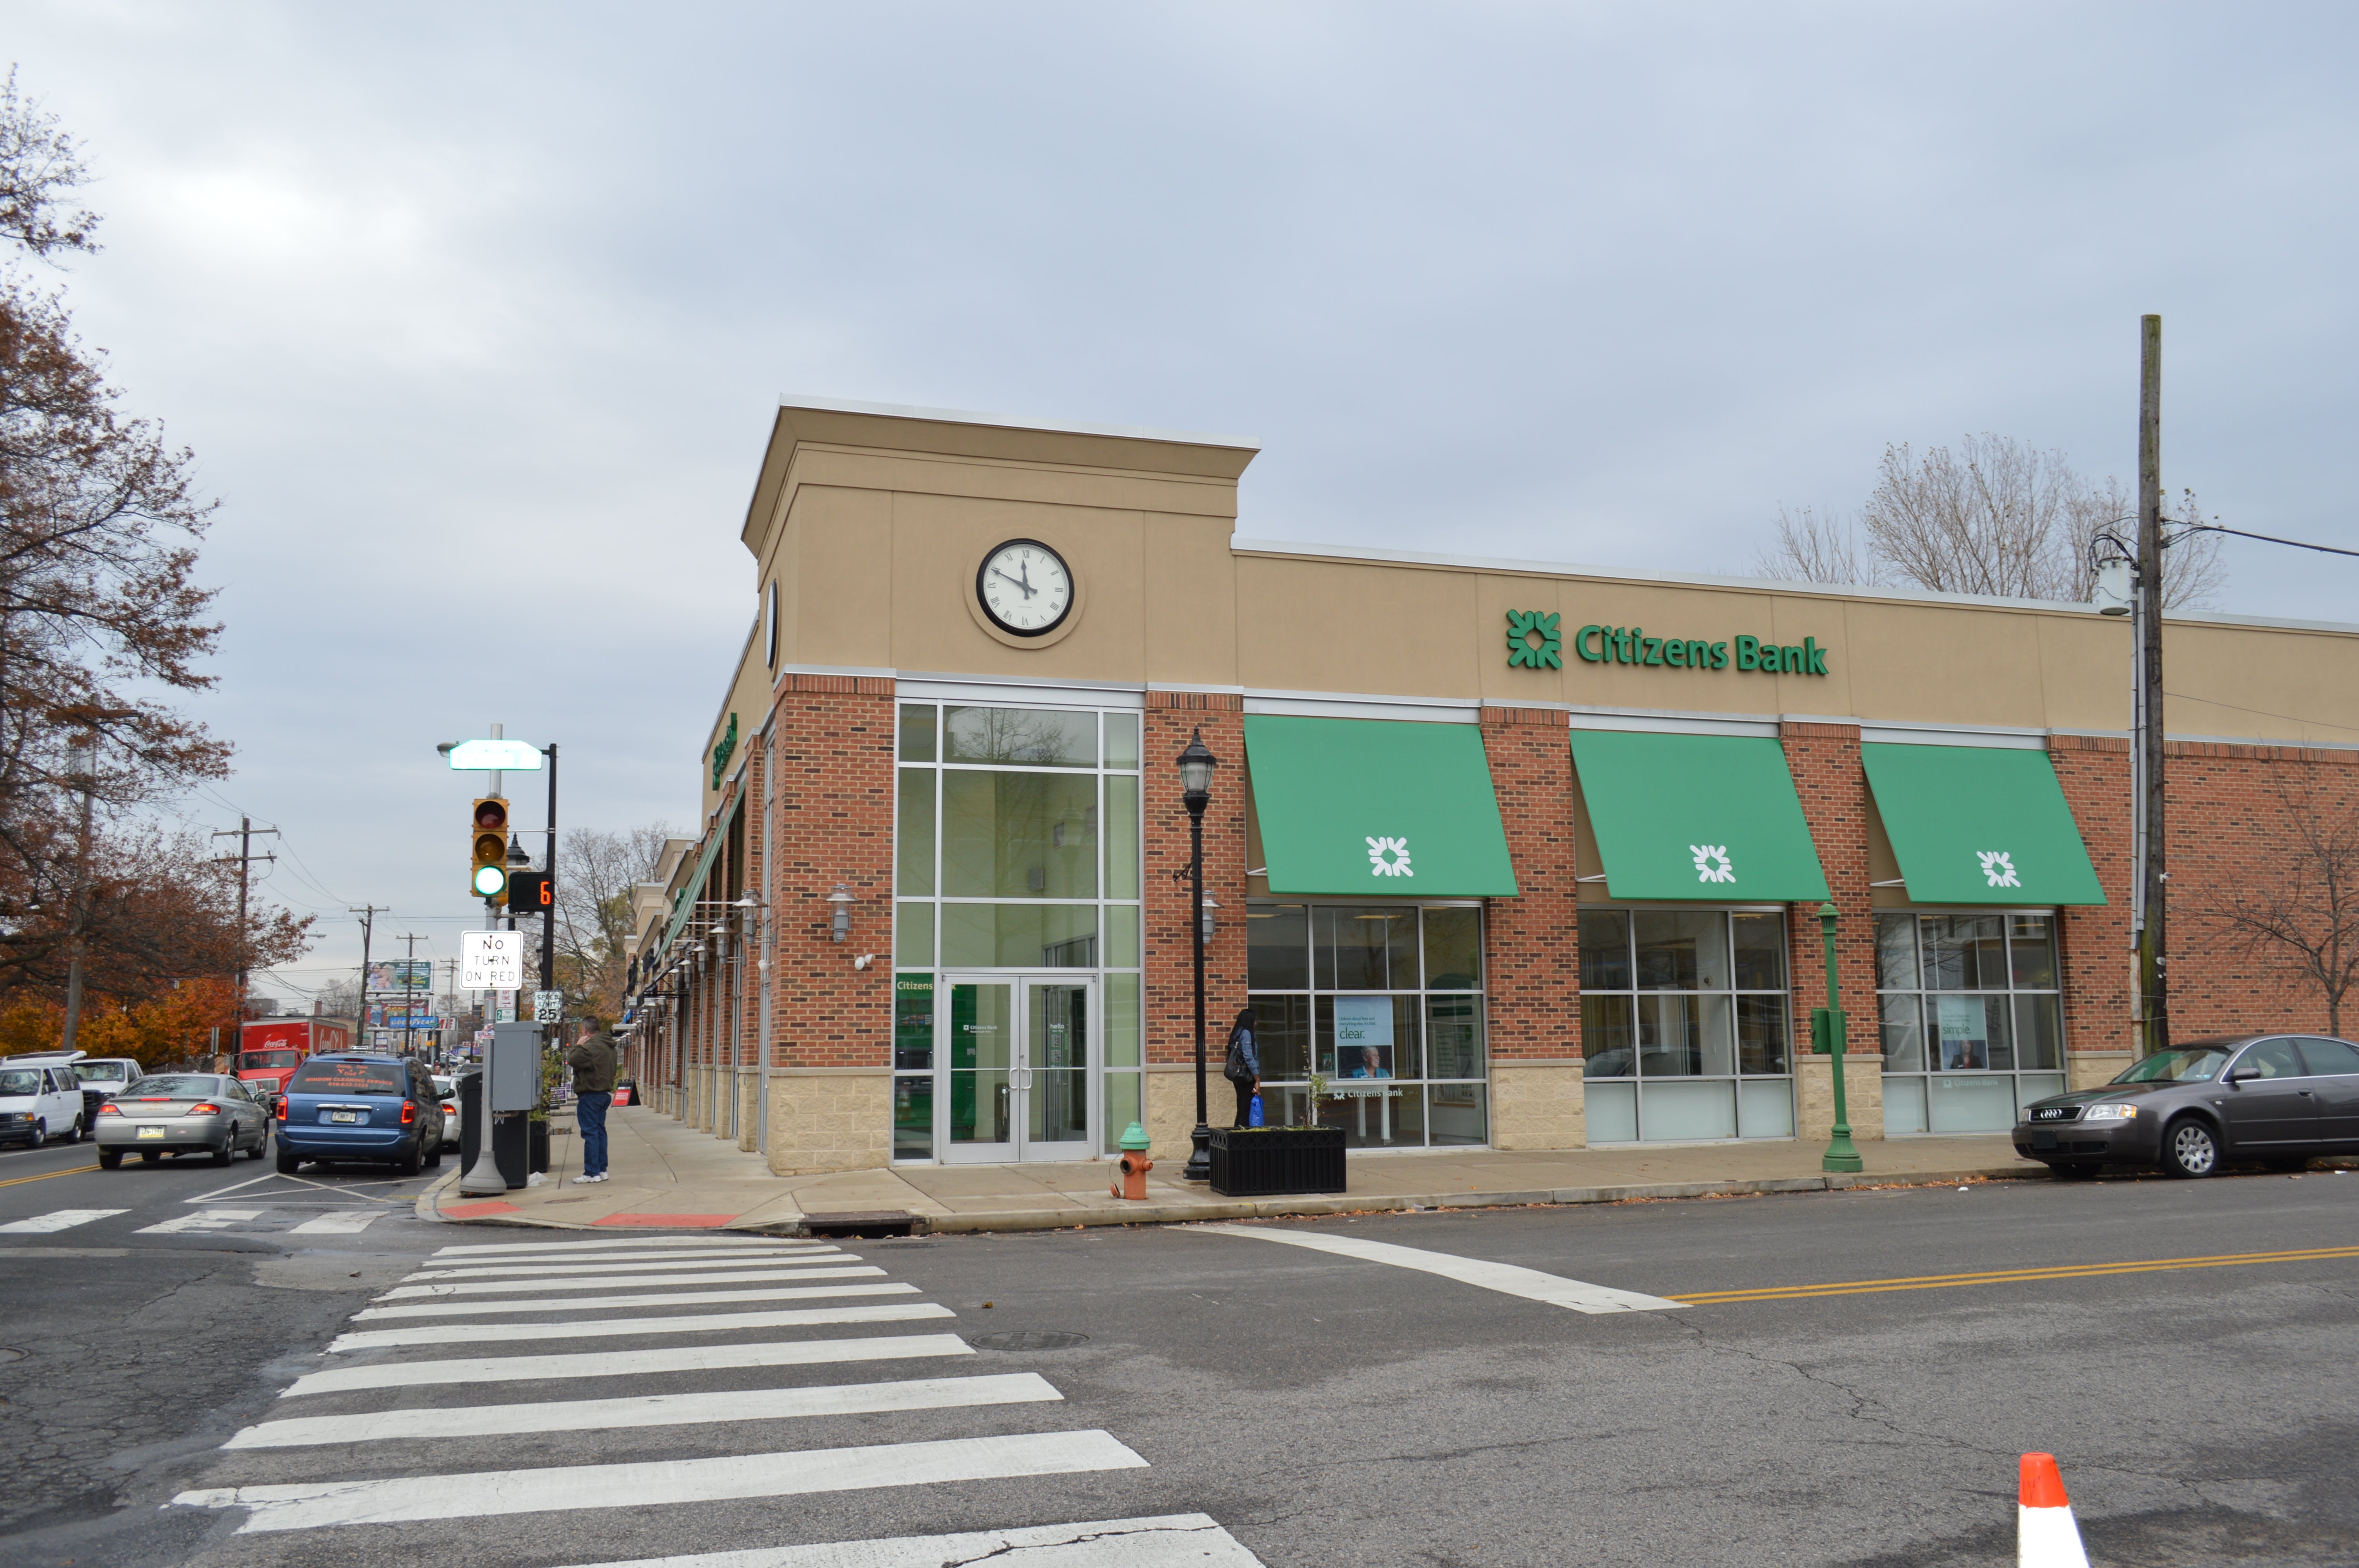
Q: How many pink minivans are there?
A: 0